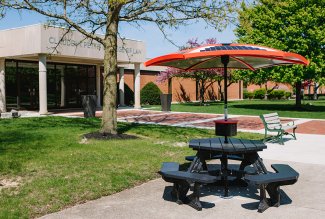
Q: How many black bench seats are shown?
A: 3